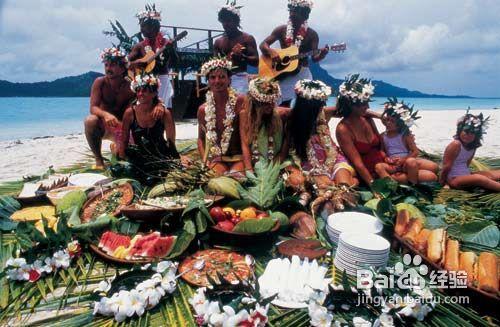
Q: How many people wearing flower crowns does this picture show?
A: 11